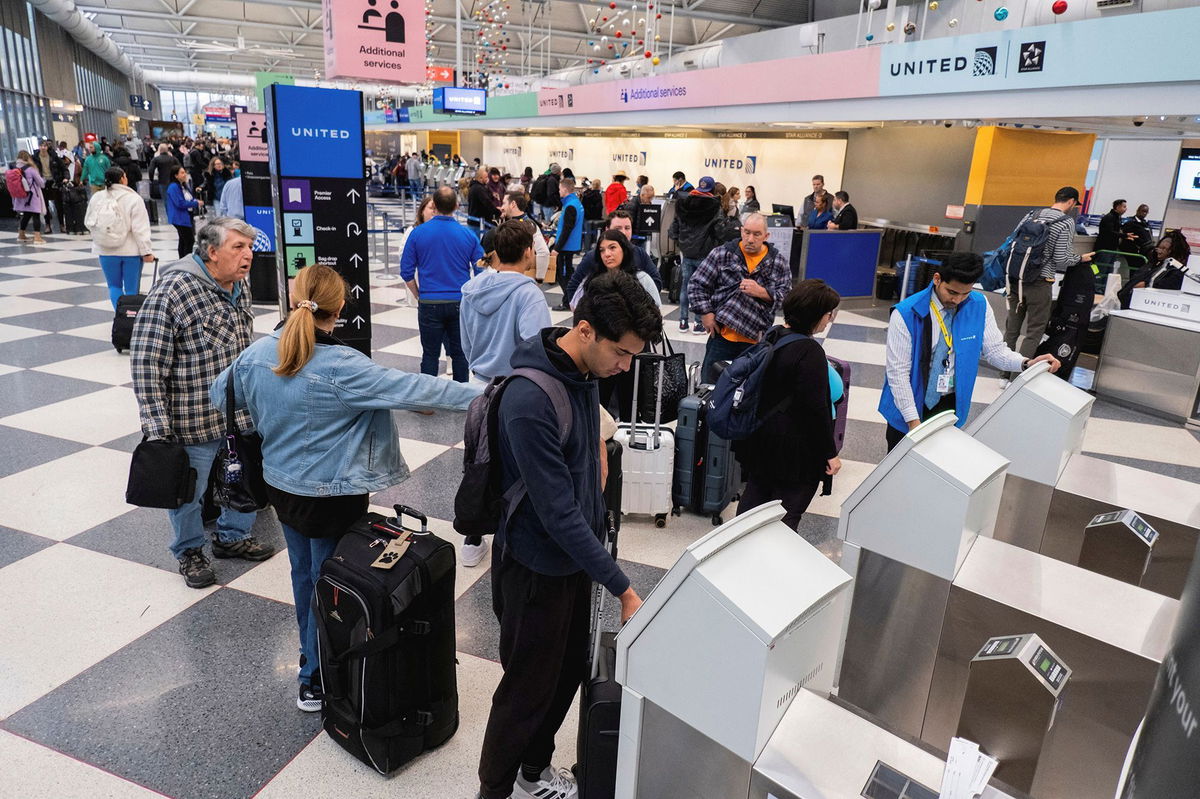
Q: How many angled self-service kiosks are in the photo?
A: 3